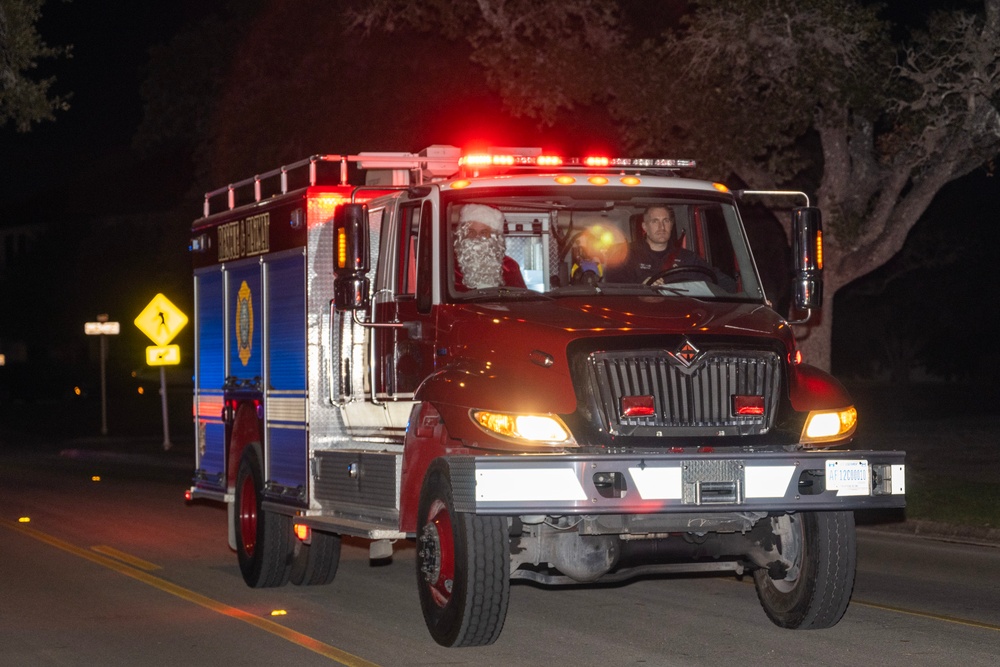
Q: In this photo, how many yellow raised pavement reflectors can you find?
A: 3